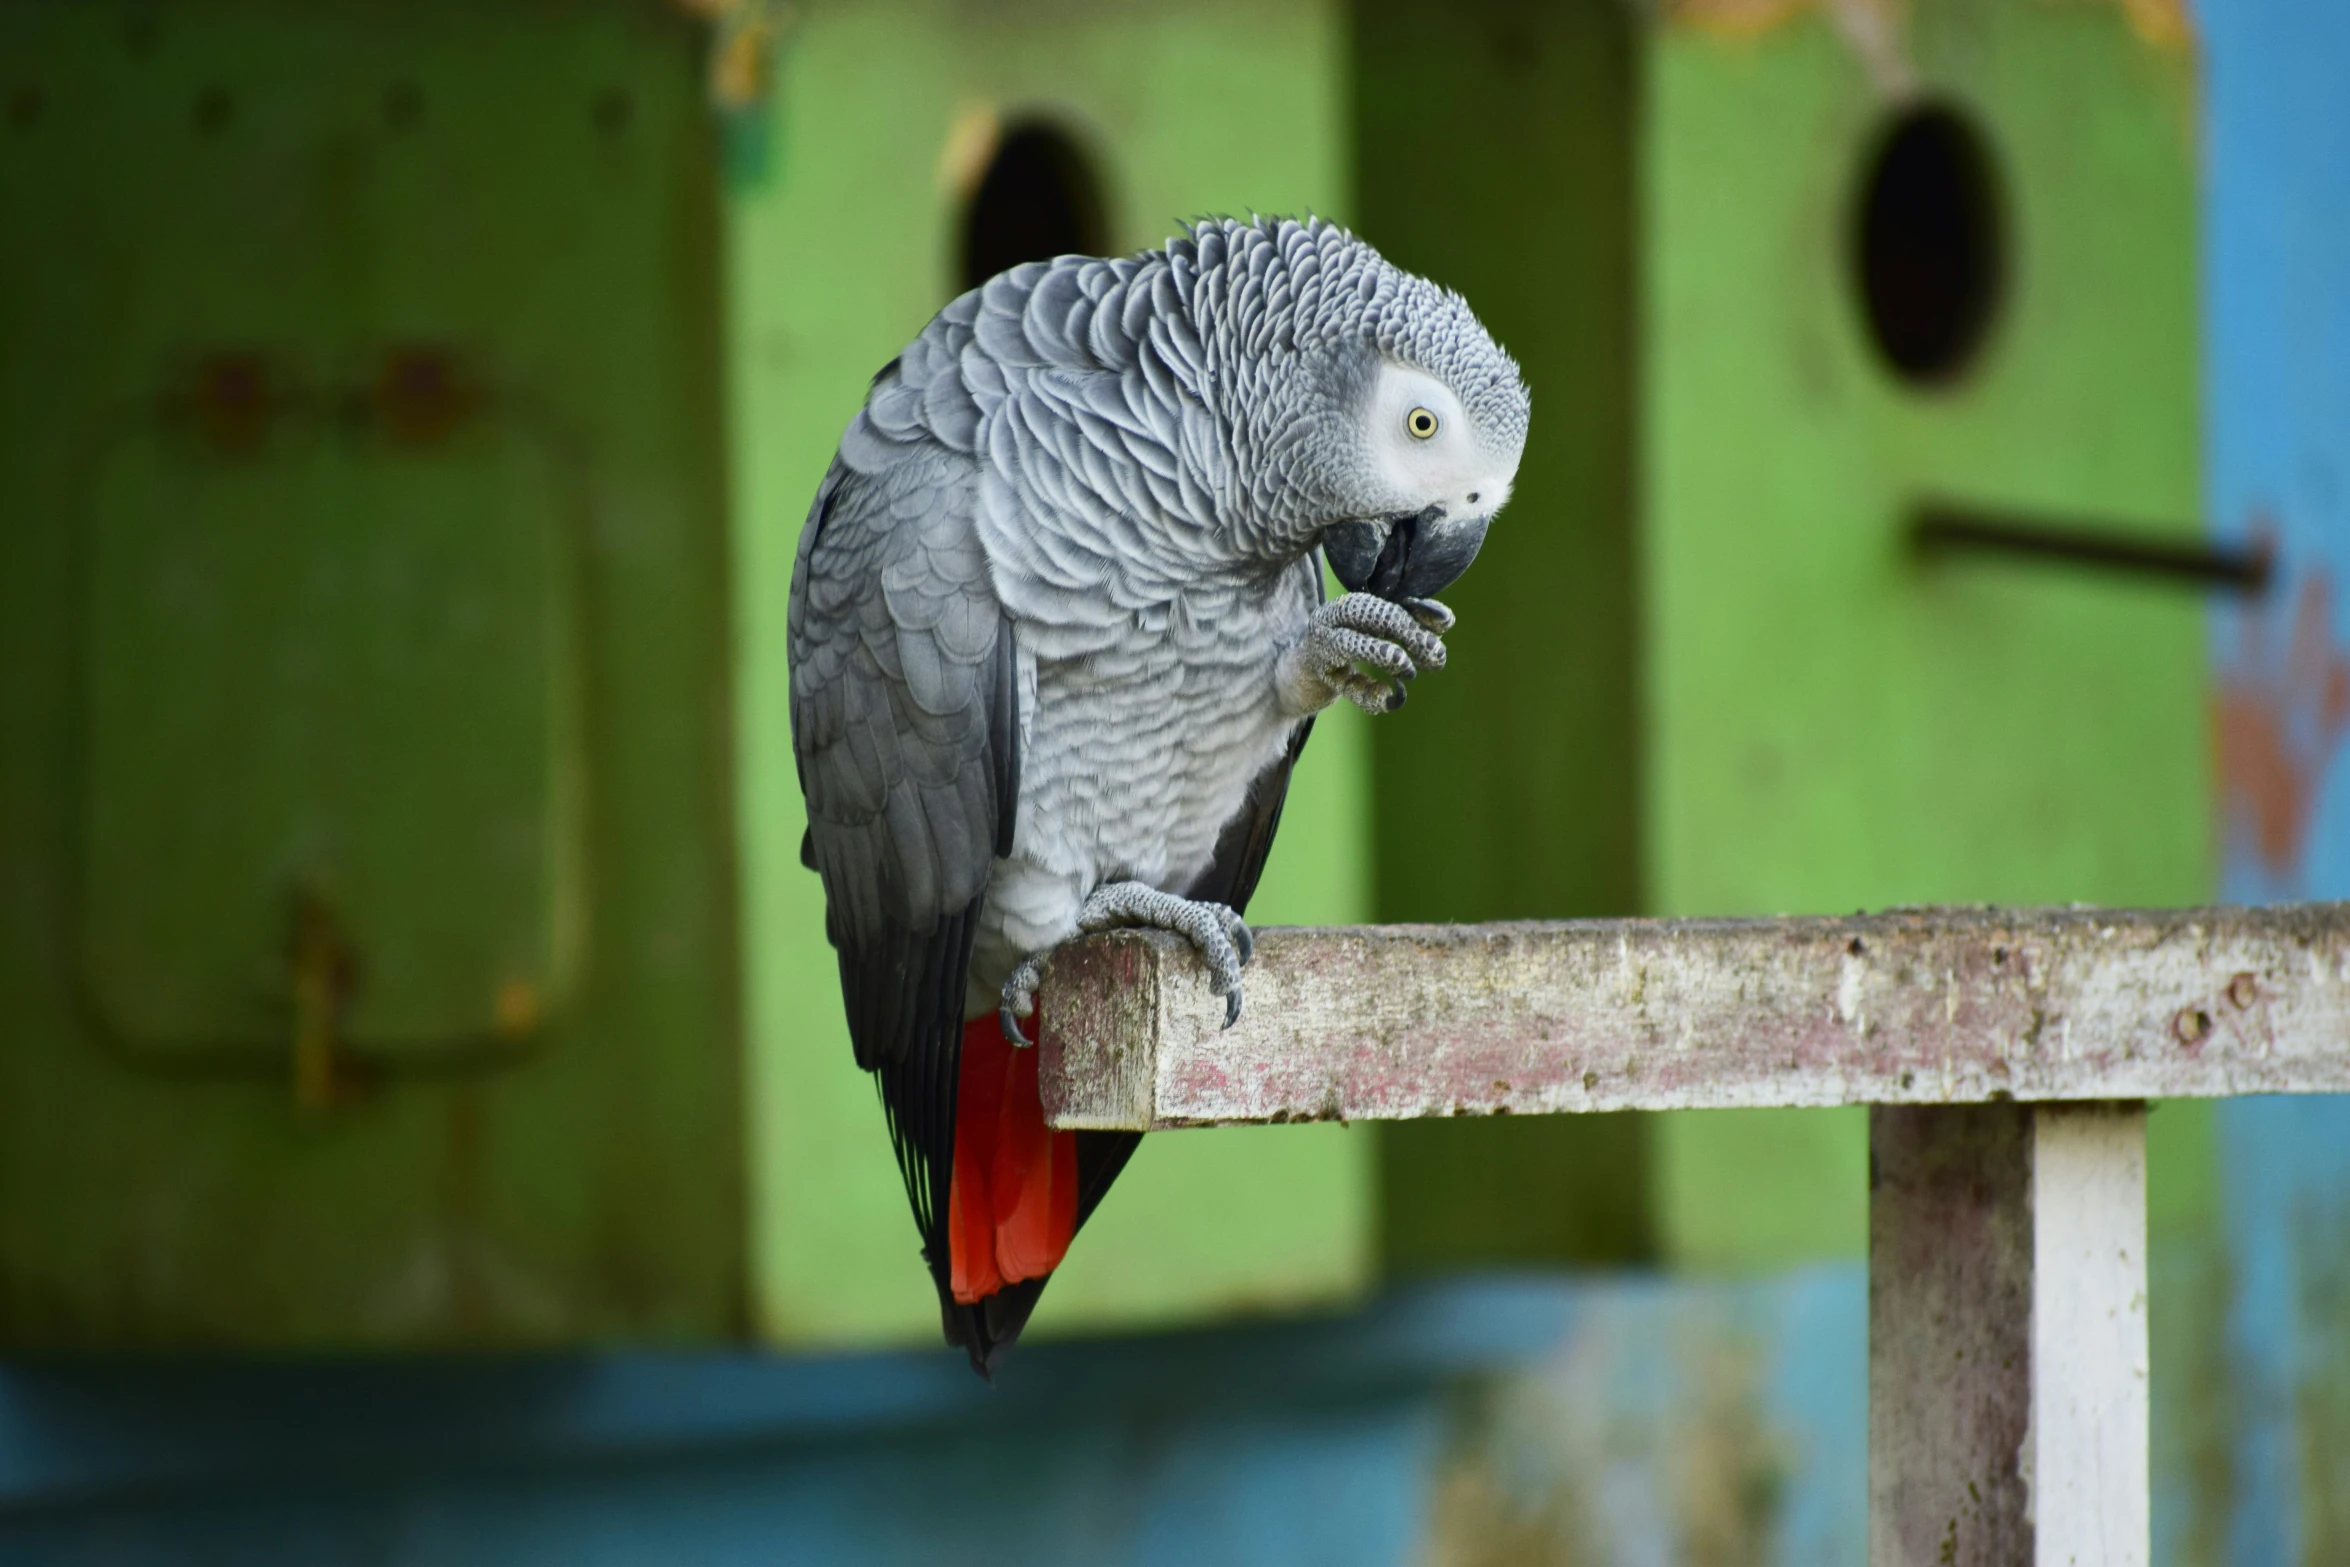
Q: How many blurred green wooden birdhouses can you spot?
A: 2